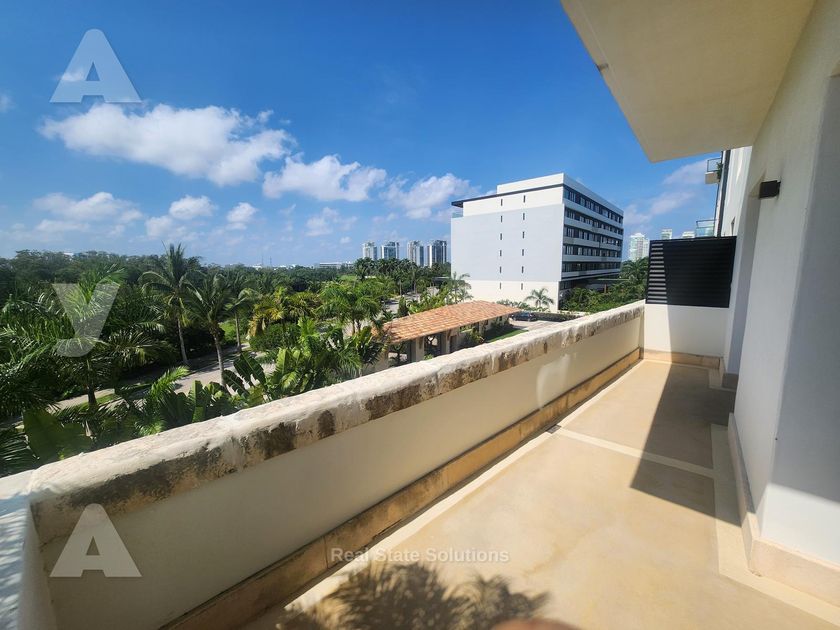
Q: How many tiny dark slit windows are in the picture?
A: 12